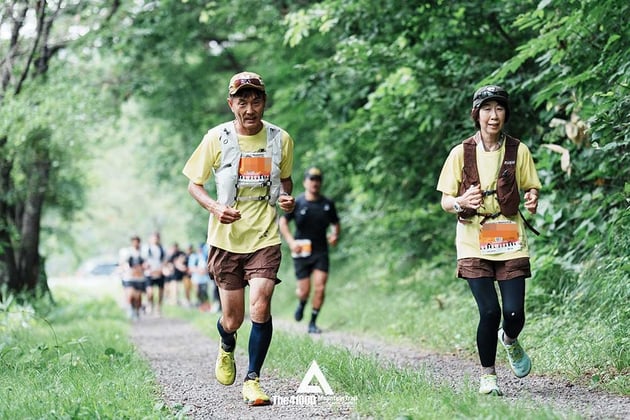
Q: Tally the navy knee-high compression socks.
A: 2